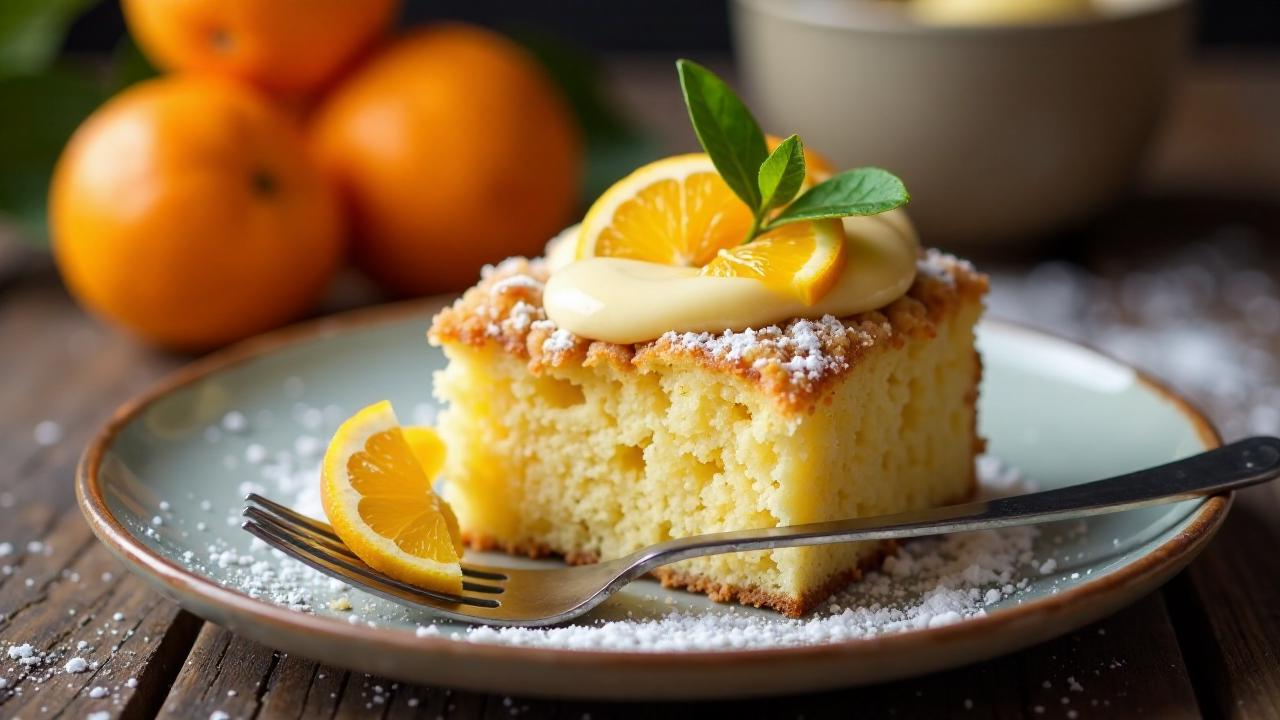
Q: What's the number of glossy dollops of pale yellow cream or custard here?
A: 1